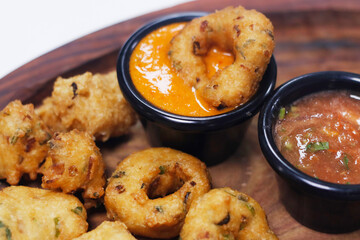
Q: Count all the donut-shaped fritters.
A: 2